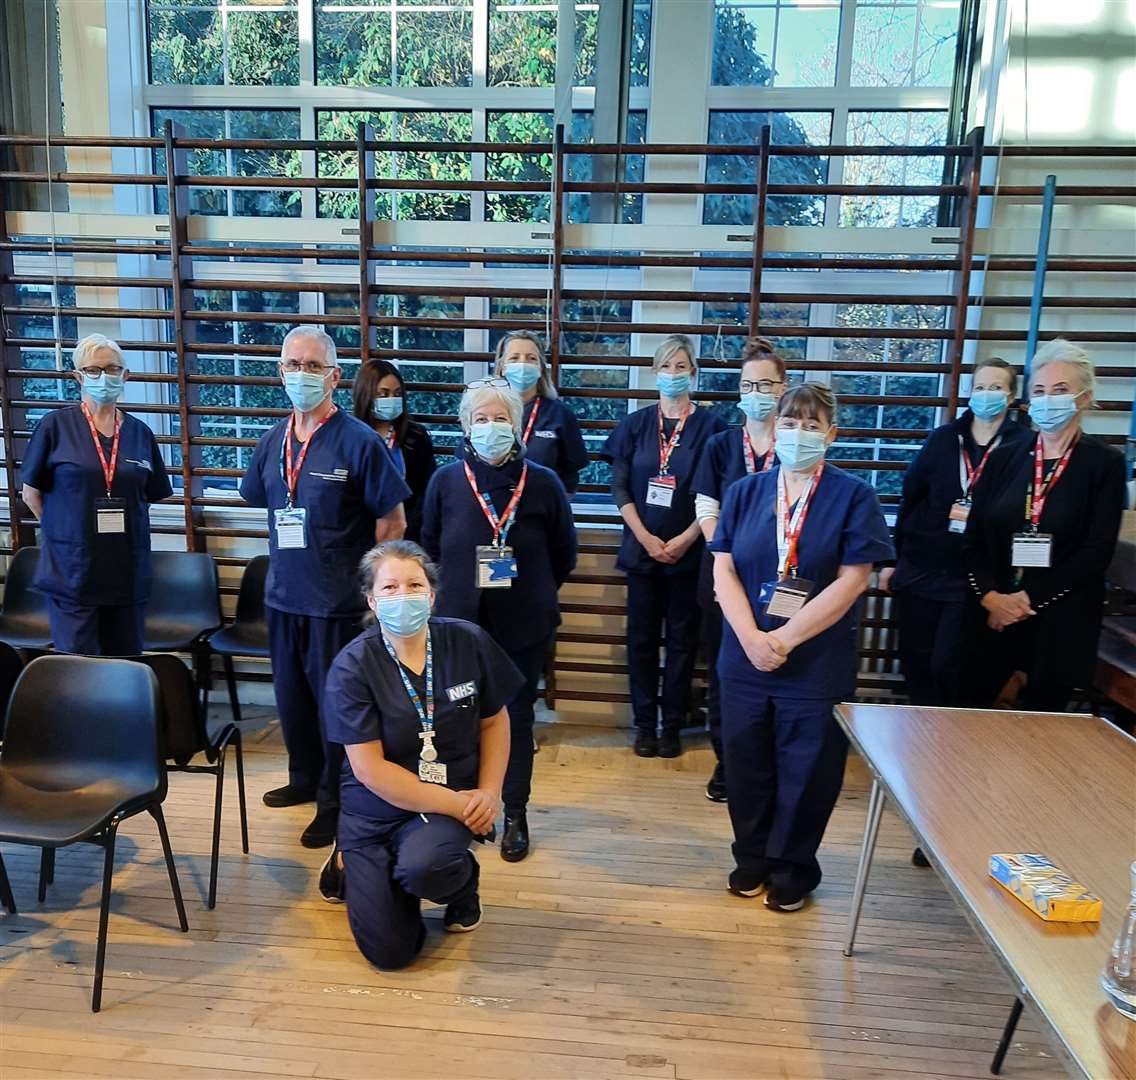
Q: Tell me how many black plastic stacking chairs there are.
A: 6